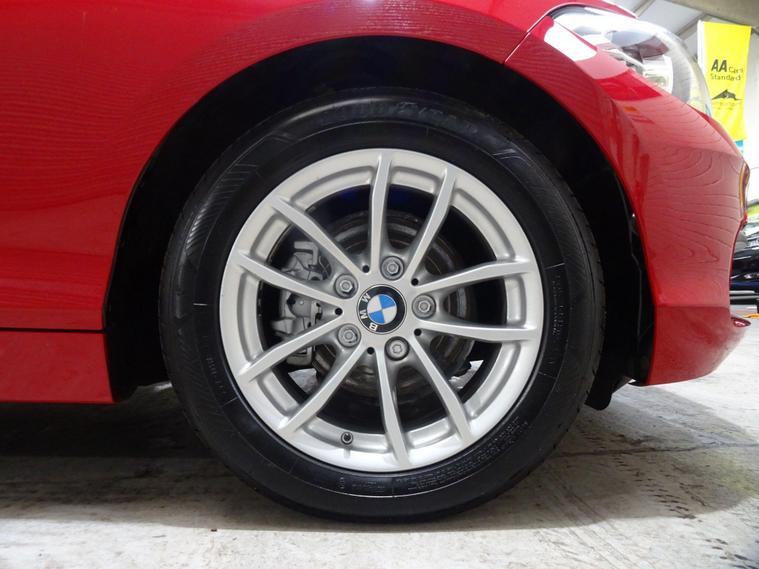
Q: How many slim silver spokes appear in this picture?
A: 10